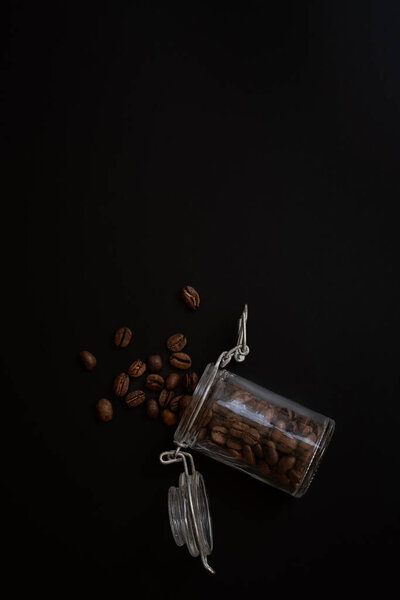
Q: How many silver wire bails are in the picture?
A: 2